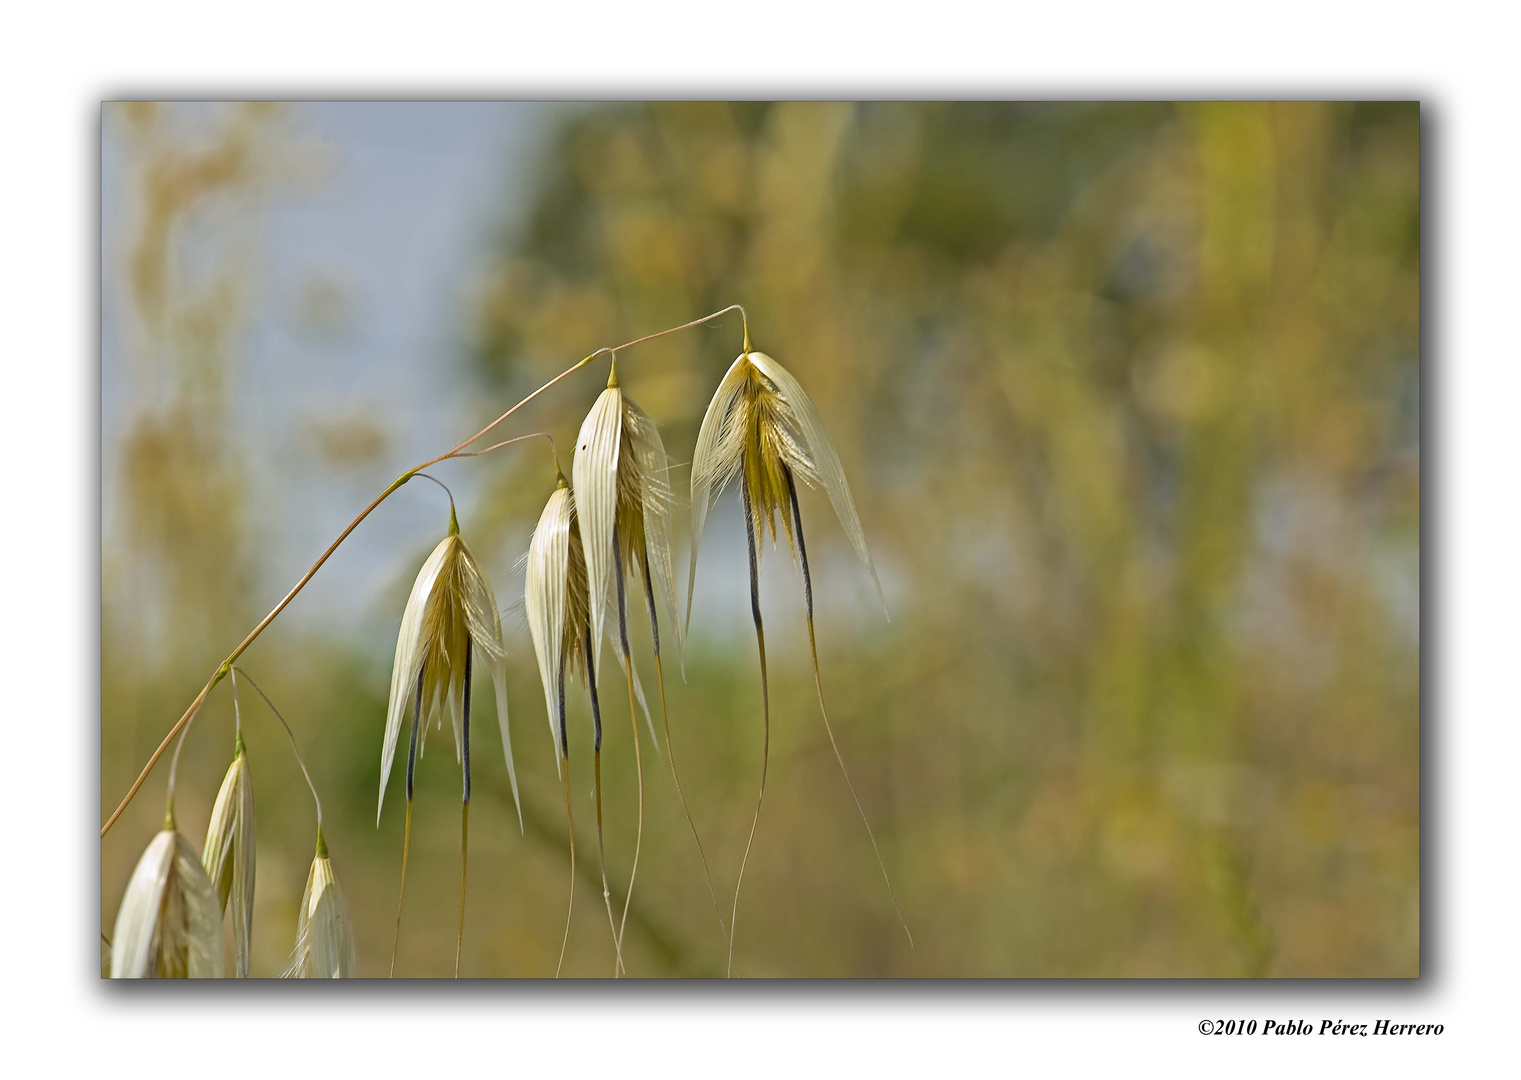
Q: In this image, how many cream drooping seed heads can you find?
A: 7